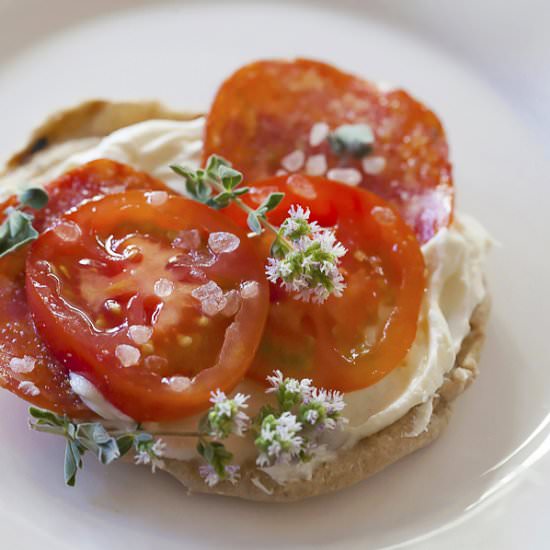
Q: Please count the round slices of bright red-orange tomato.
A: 2